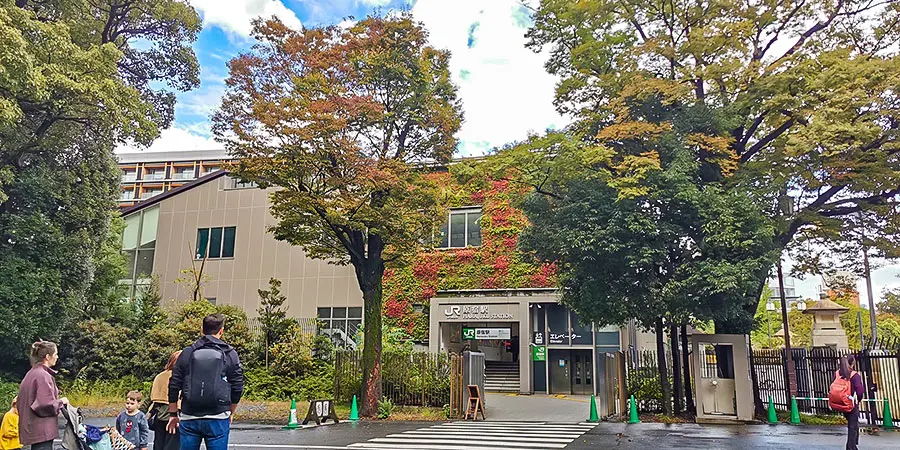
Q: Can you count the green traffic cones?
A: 7